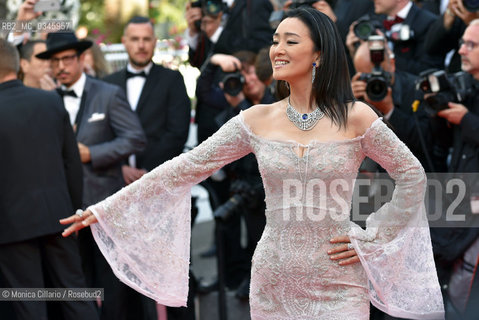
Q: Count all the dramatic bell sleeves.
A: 2